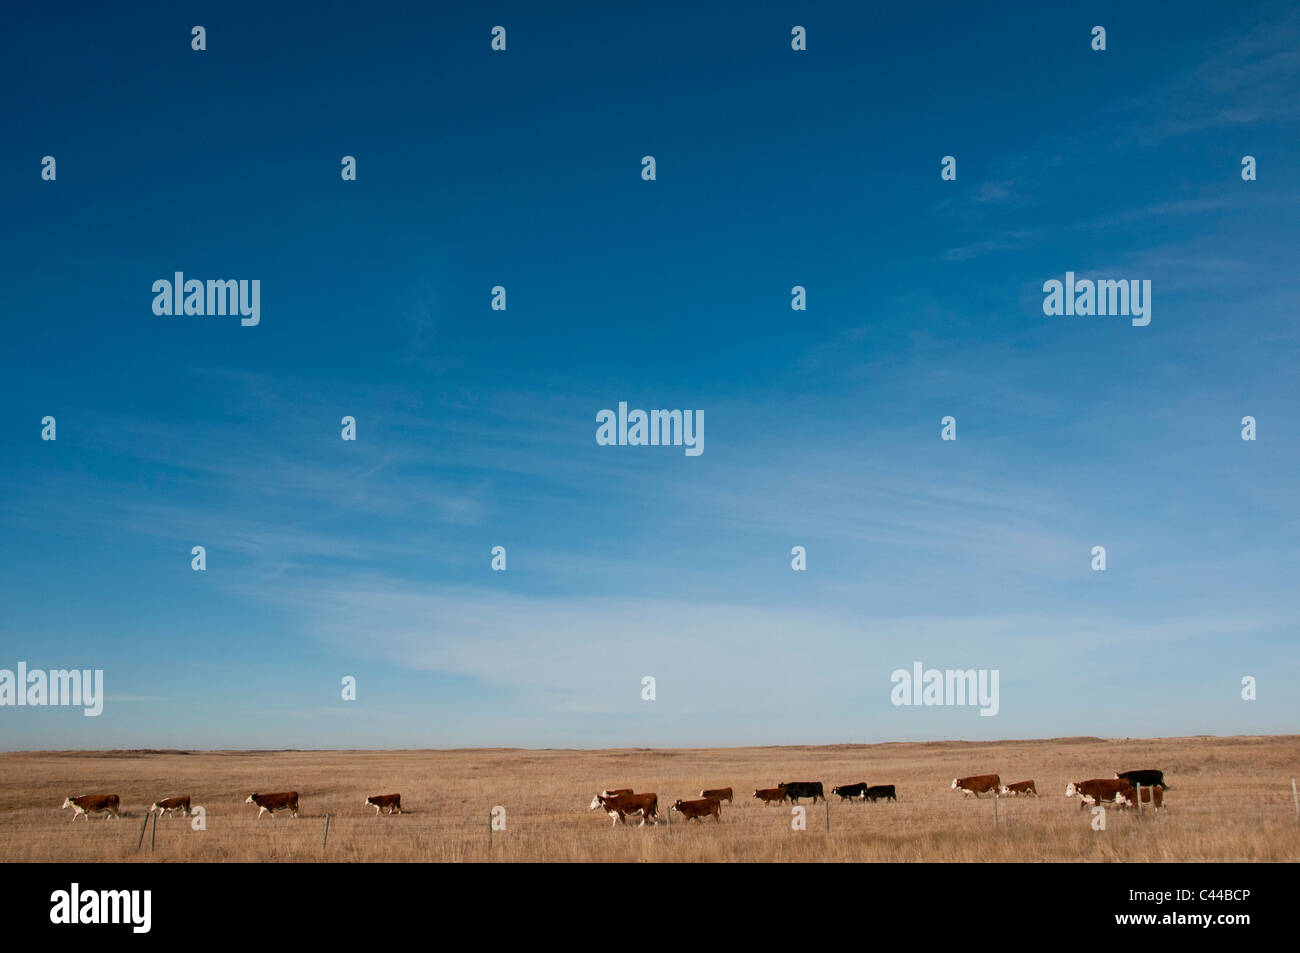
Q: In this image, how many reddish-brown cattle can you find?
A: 13